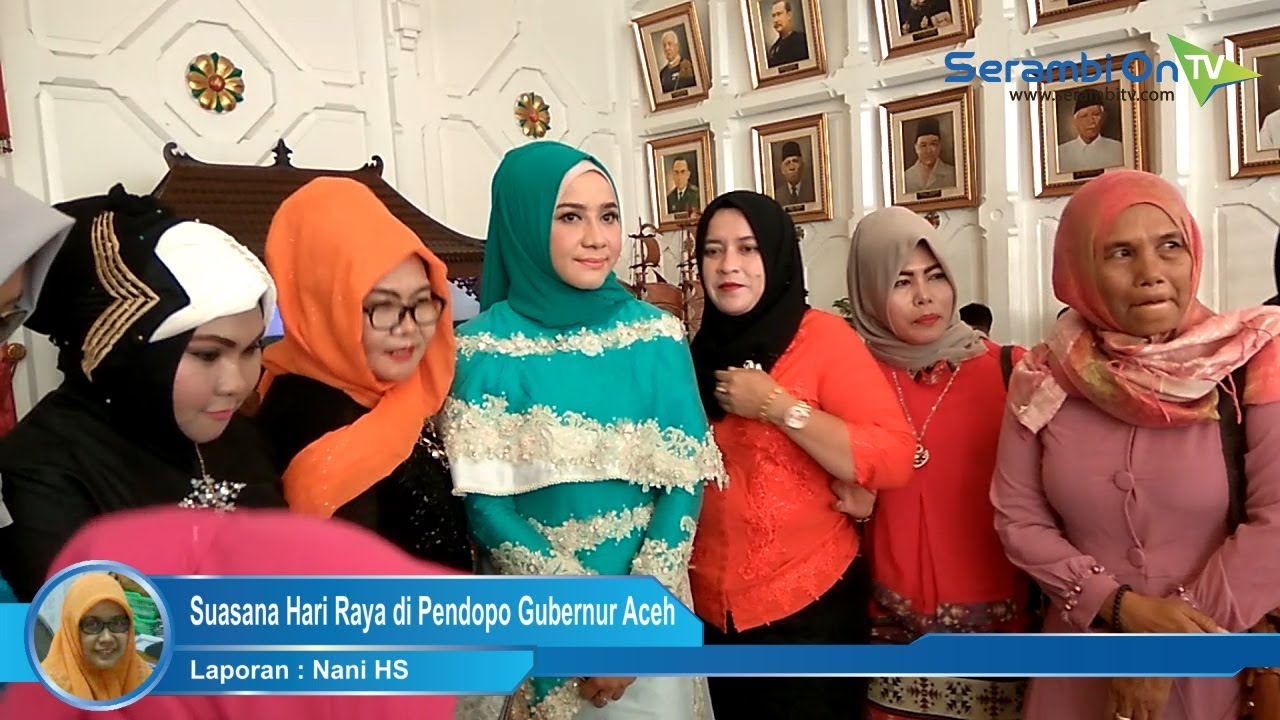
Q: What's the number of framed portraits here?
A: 9